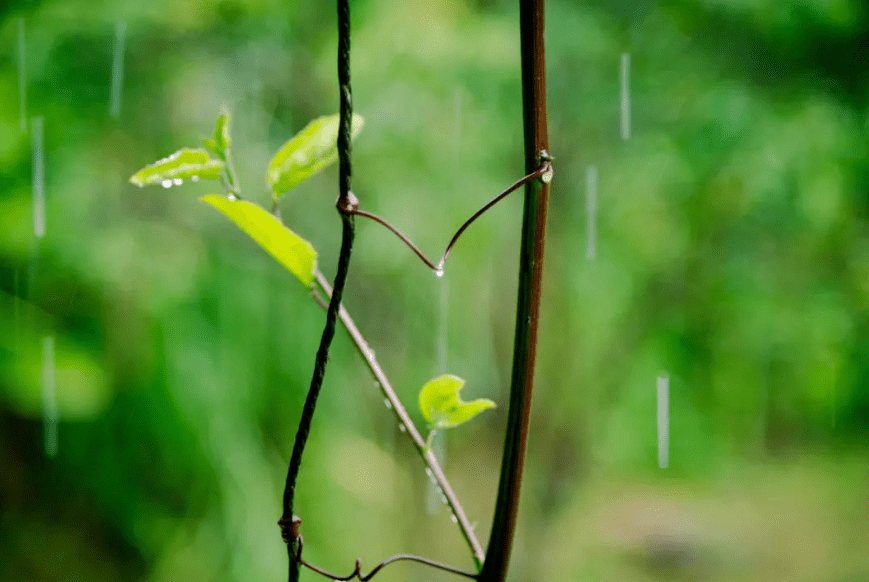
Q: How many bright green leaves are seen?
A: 5